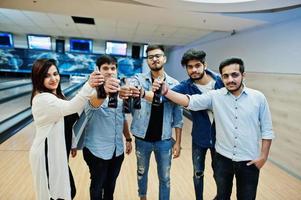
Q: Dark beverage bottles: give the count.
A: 5